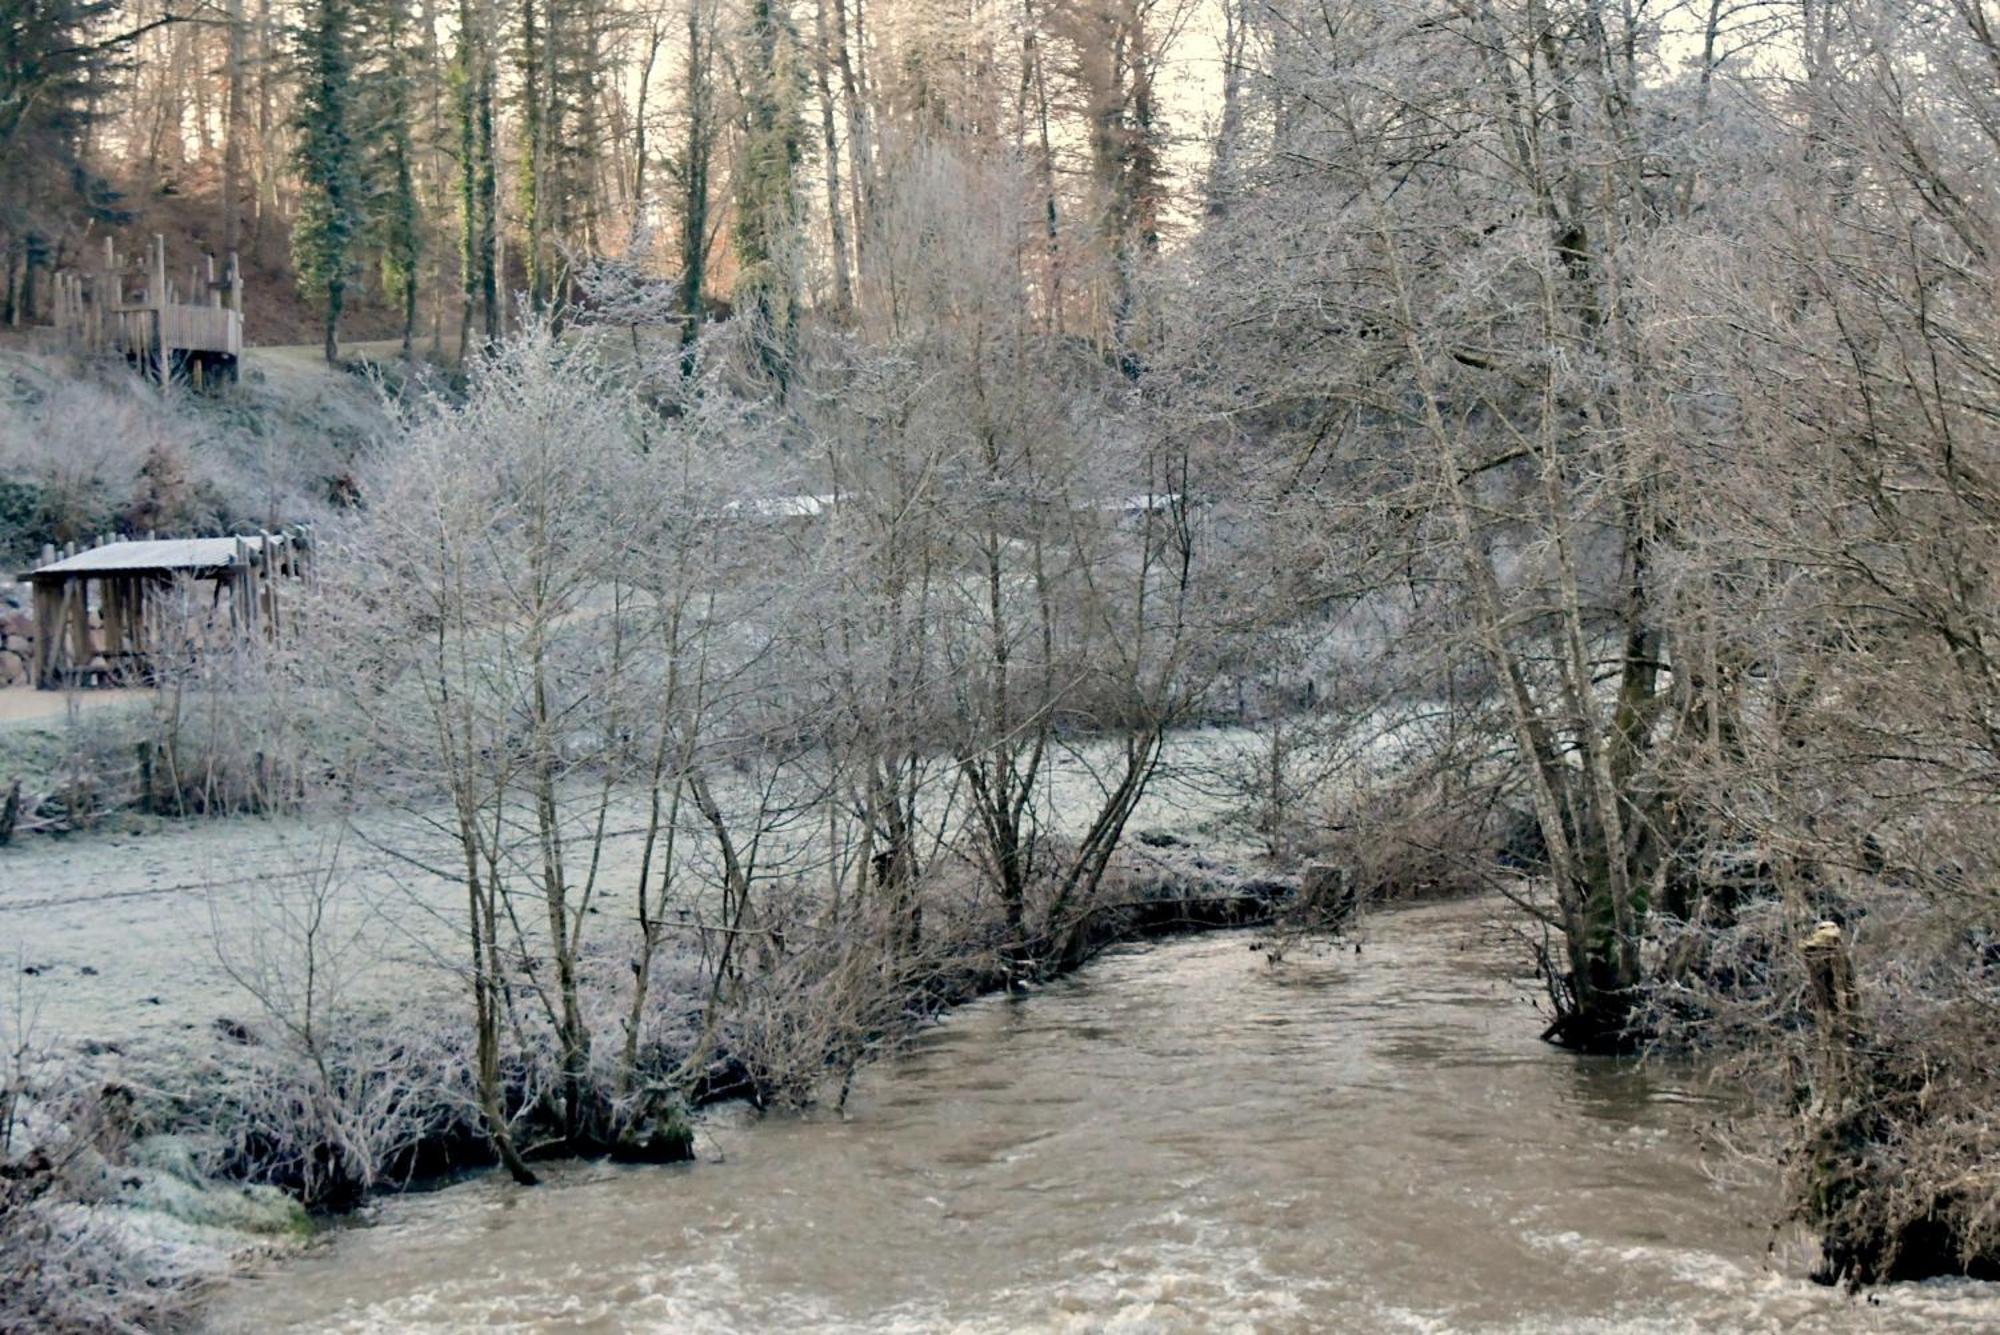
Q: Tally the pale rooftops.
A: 3